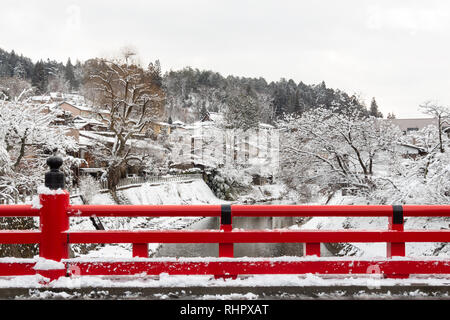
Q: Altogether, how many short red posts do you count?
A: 2